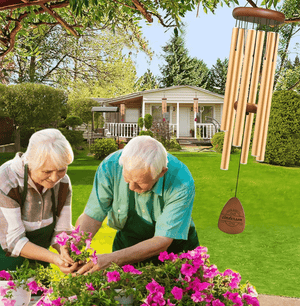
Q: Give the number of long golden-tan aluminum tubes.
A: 6